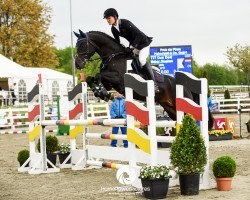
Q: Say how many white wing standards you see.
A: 4